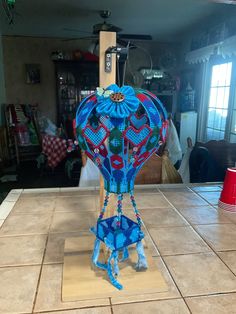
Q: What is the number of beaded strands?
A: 3